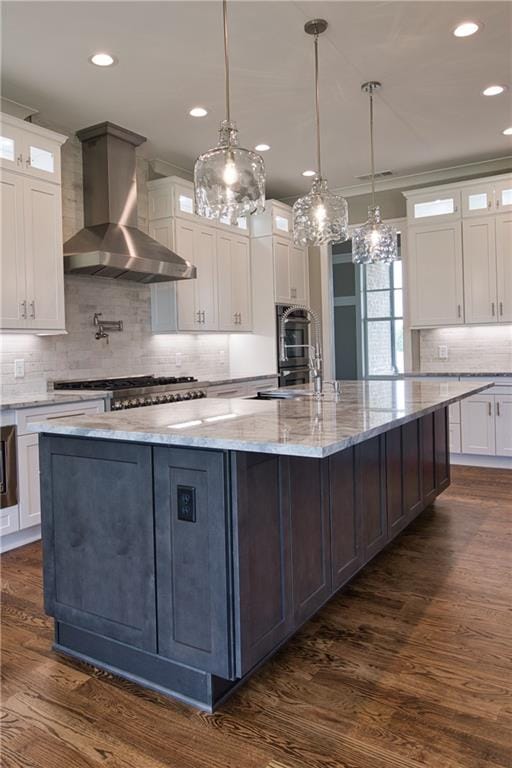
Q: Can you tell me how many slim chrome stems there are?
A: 3